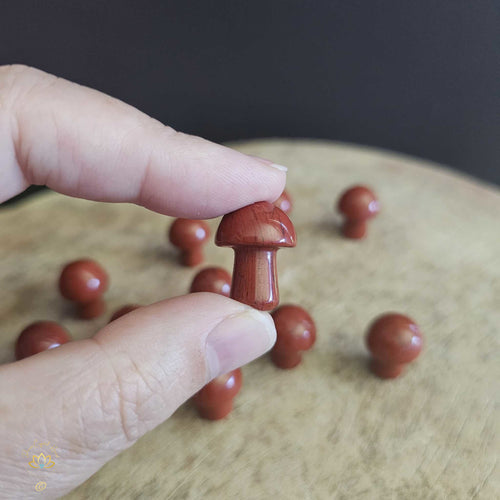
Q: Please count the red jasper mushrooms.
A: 11